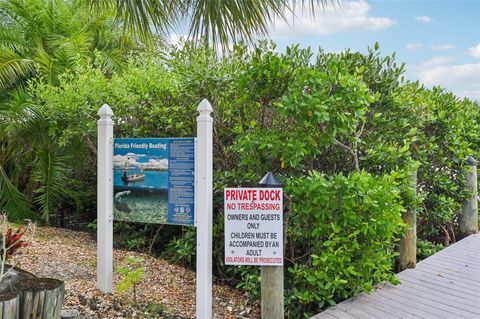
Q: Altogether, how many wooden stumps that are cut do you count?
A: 2